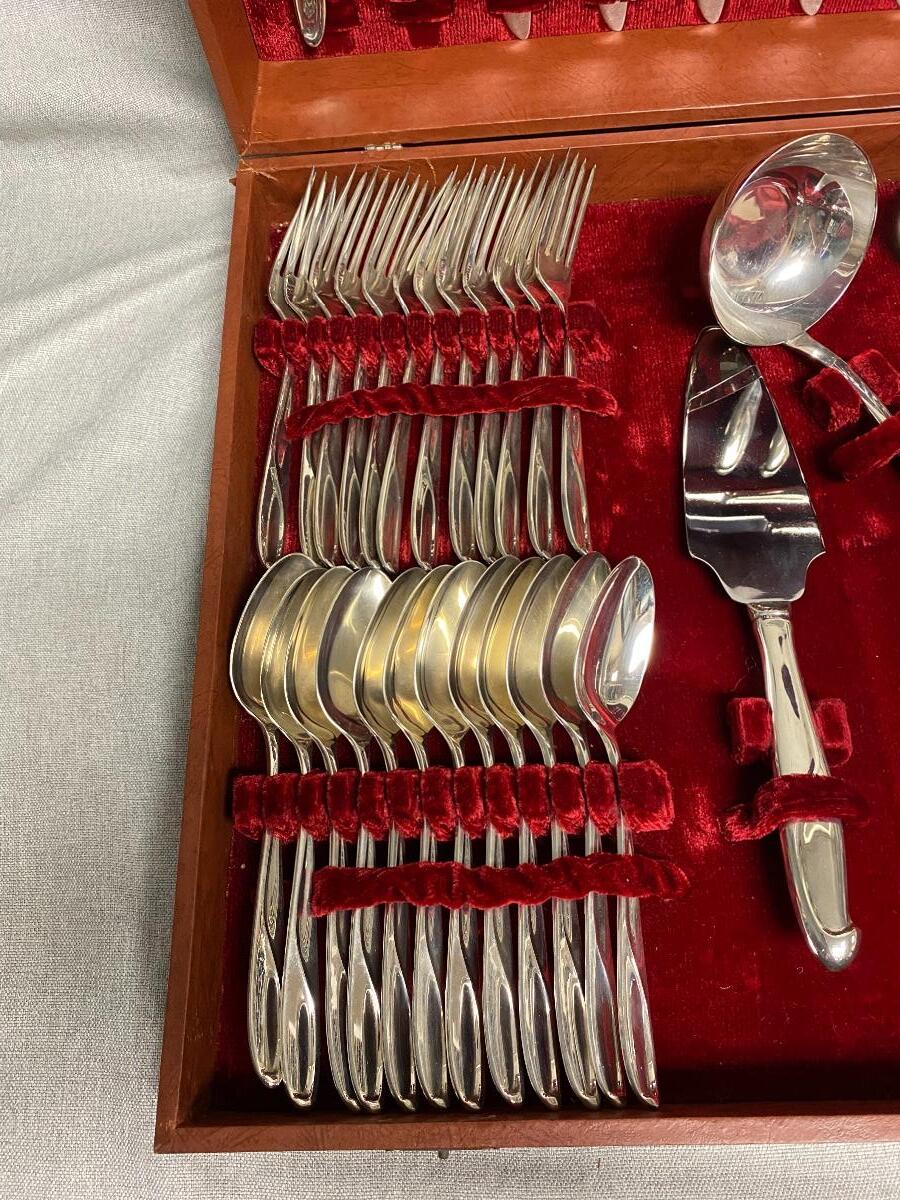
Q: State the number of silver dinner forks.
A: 12